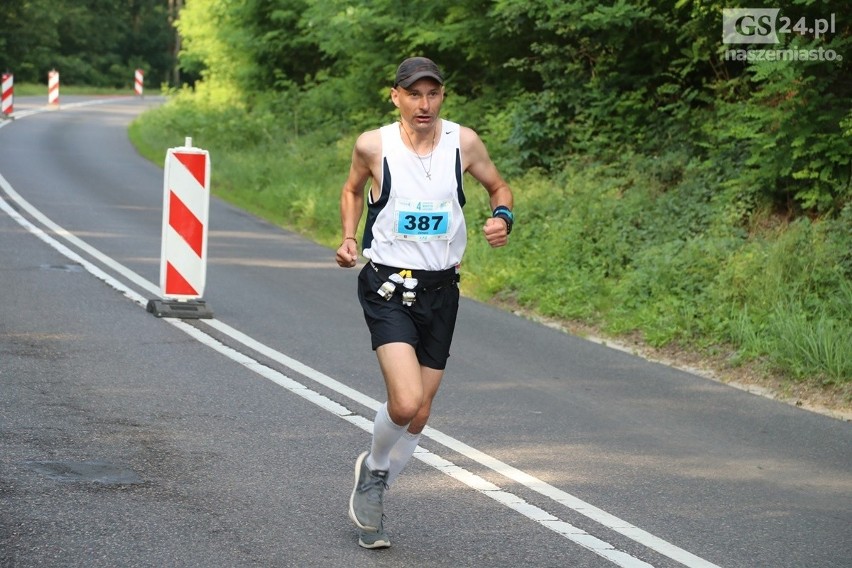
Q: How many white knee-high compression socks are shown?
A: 2